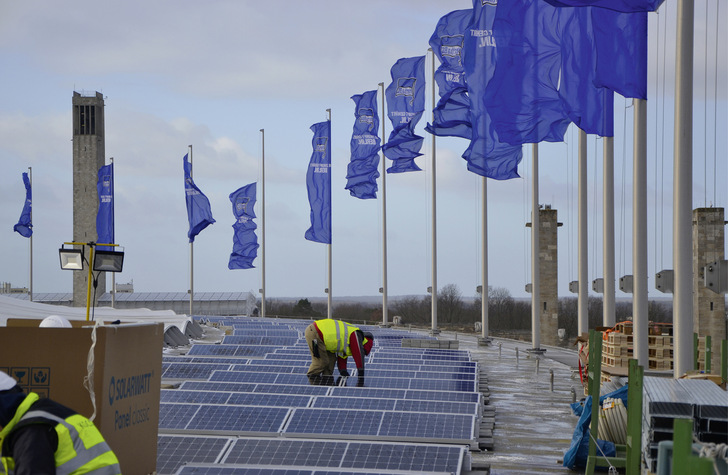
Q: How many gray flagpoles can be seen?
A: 13